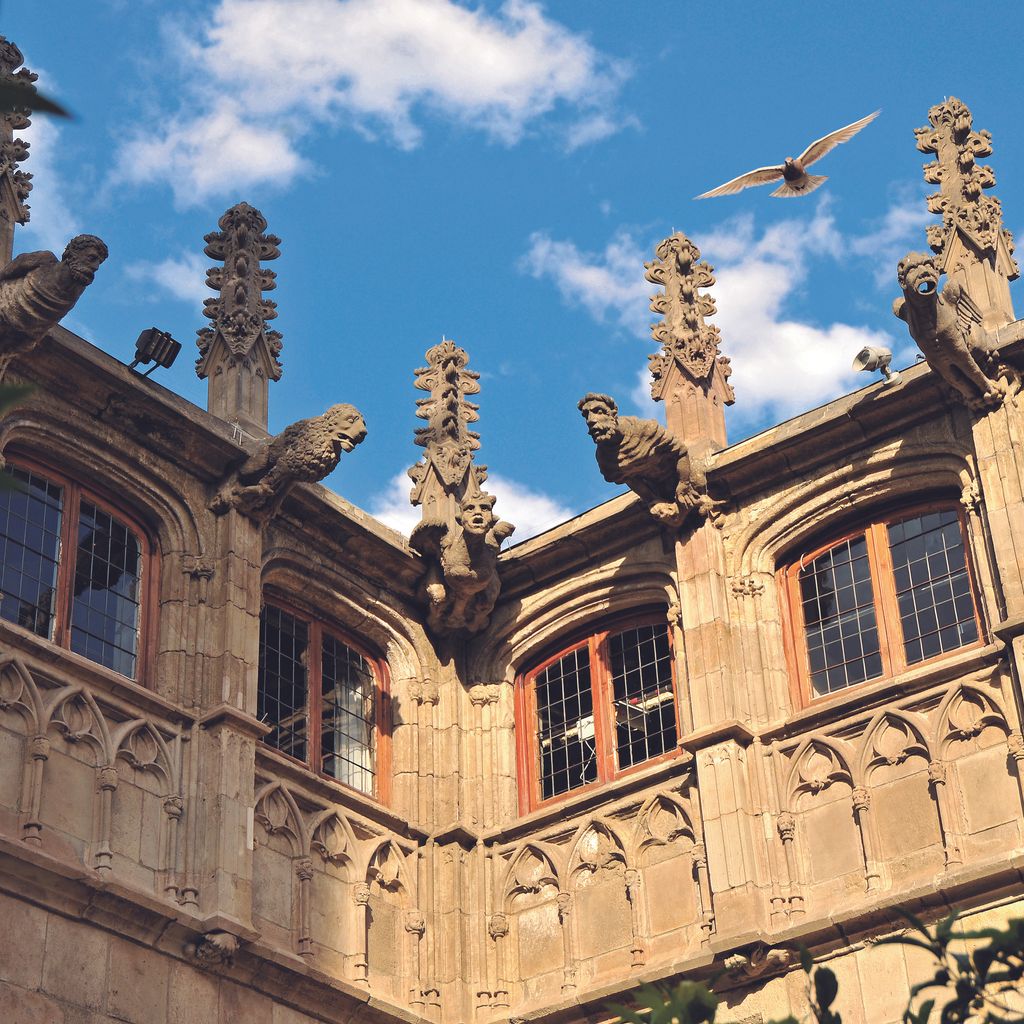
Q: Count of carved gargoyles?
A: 5